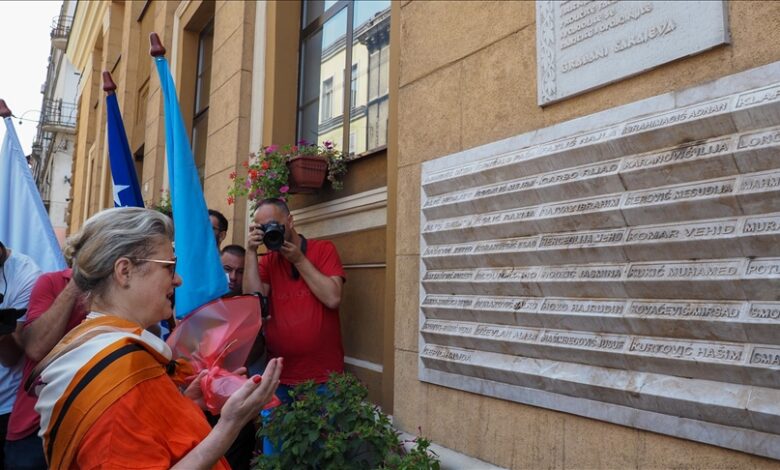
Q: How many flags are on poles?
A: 3